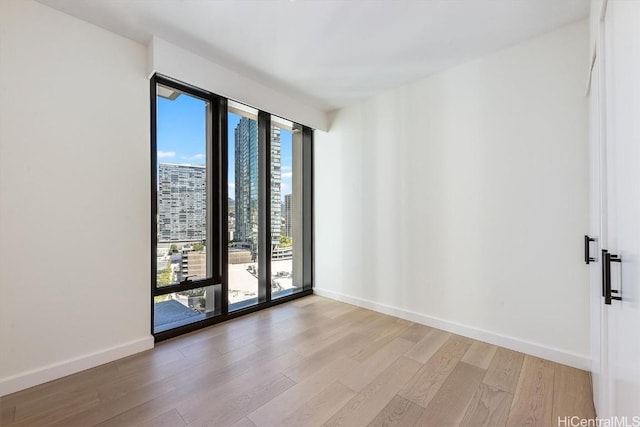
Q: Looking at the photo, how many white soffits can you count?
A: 1